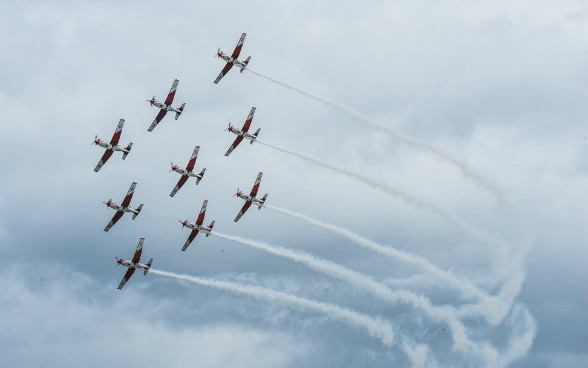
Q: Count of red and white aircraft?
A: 9